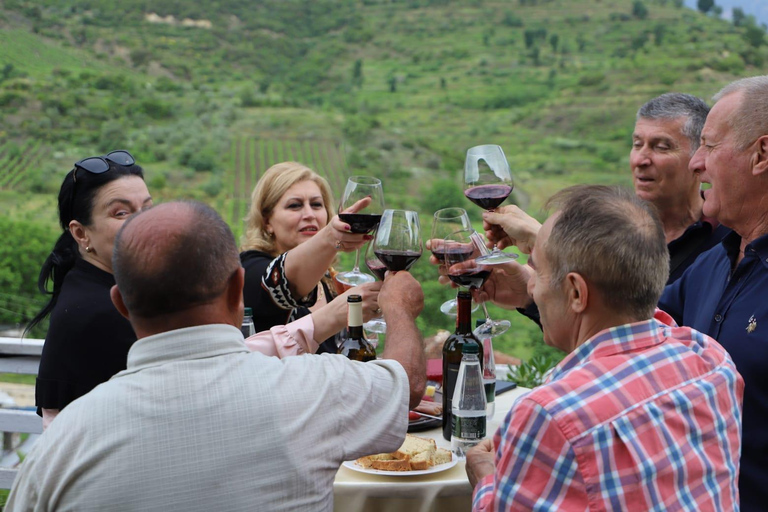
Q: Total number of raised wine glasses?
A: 6